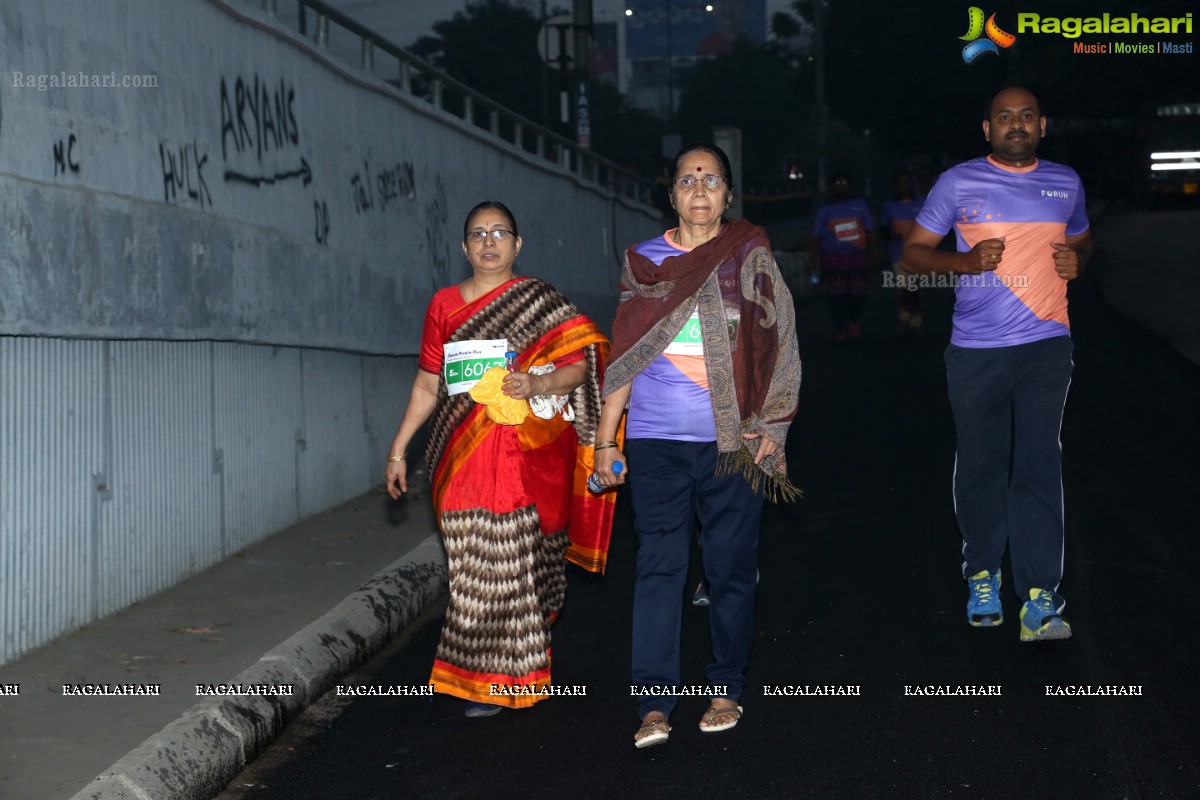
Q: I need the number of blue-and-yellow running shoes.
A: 2